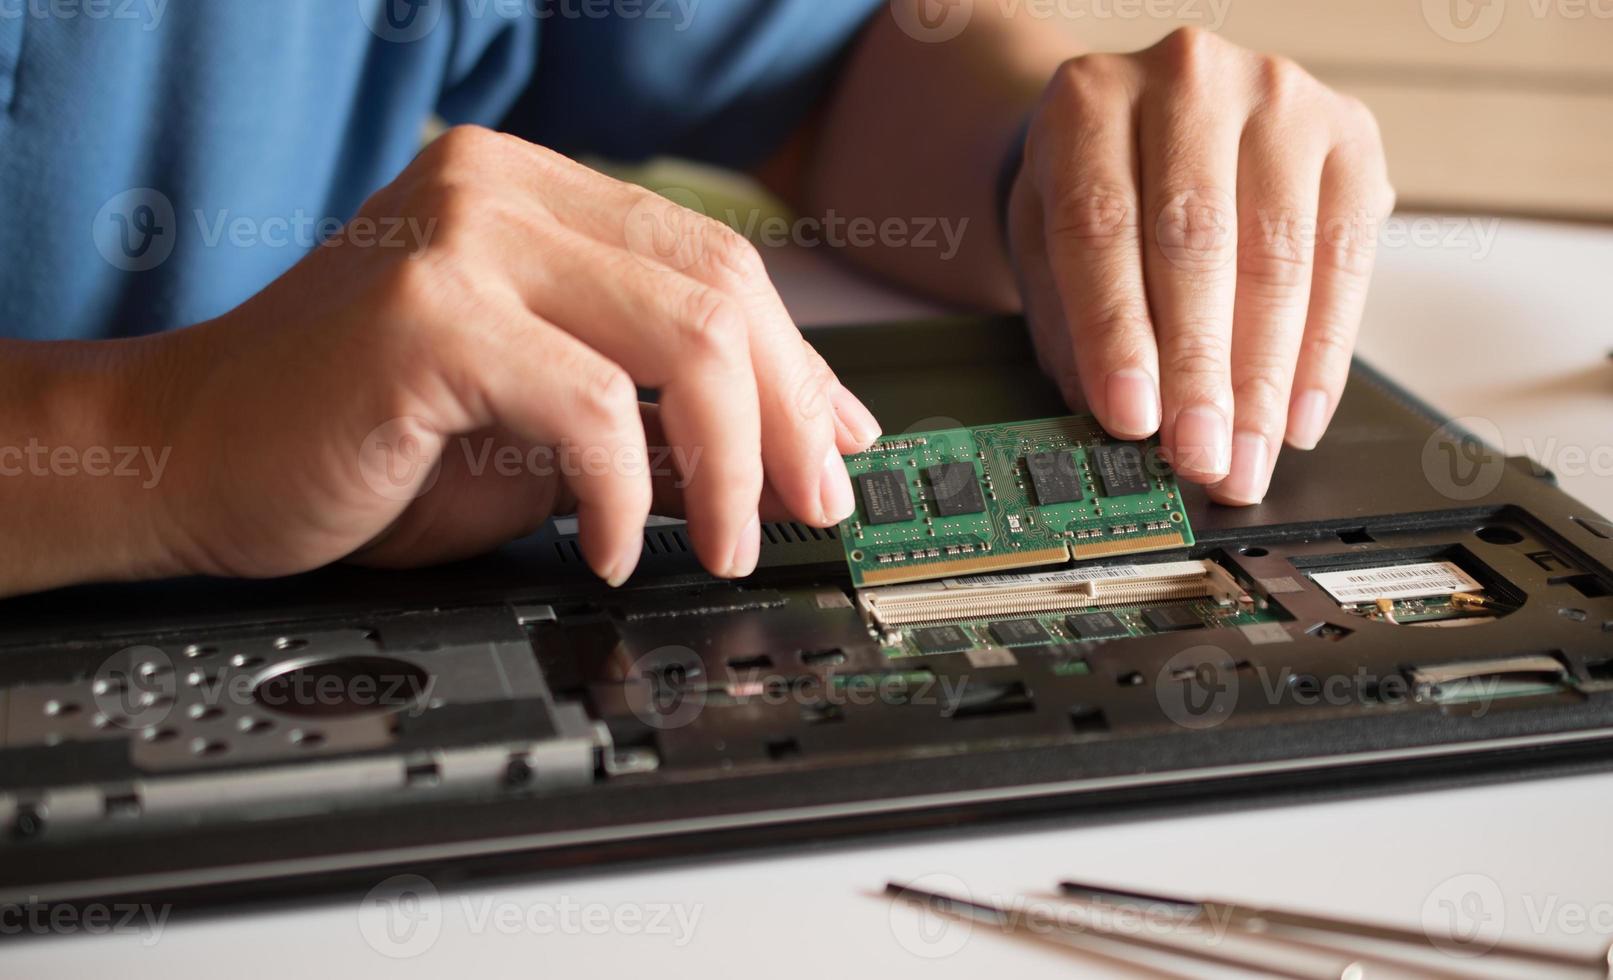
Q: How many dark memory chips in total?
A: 8